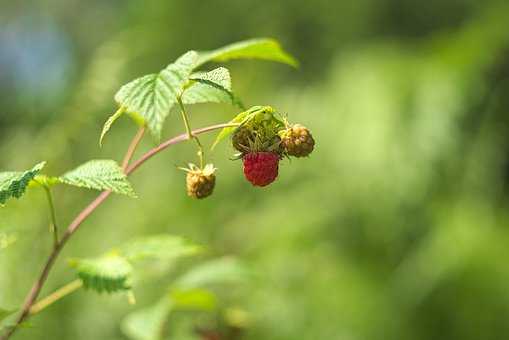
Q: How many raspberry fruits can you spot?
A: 4